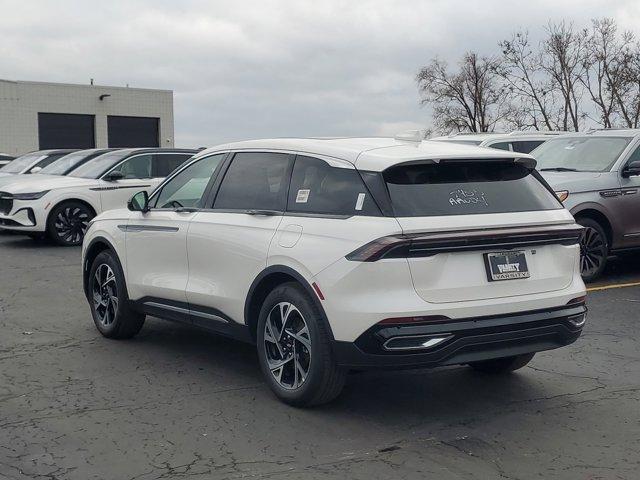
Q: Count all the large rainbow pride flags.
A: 0